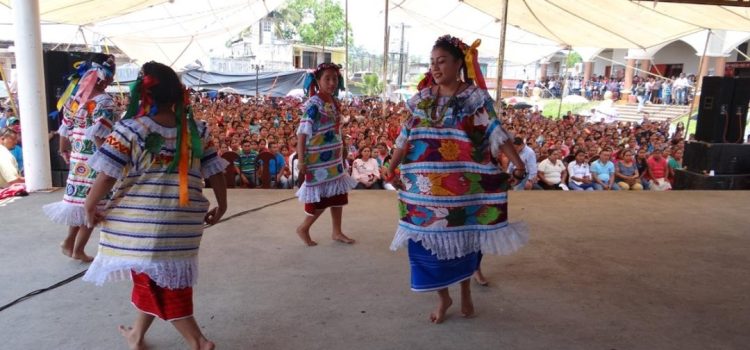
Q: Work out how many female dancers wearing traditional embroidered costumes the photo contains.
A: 4